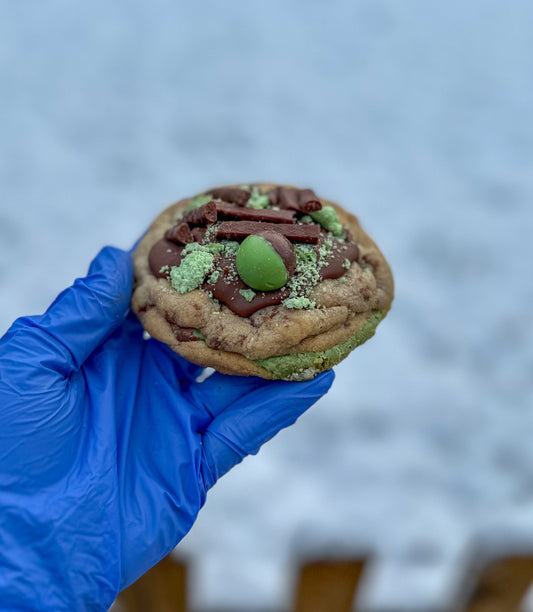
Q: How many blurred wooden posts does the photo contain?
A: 3